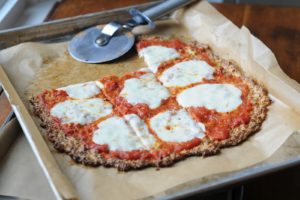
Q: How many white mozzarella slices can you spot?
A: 8